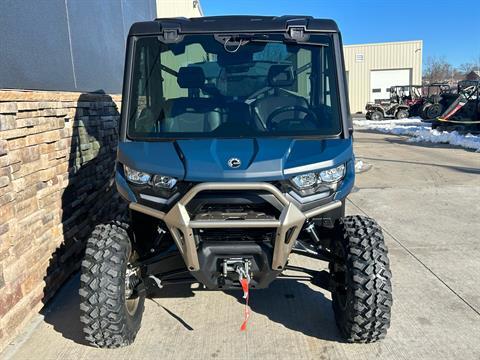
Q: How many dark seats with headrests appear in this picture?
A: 2